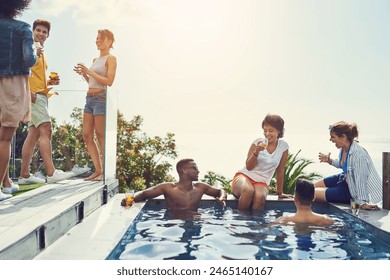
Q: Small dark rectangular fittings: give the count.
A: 3